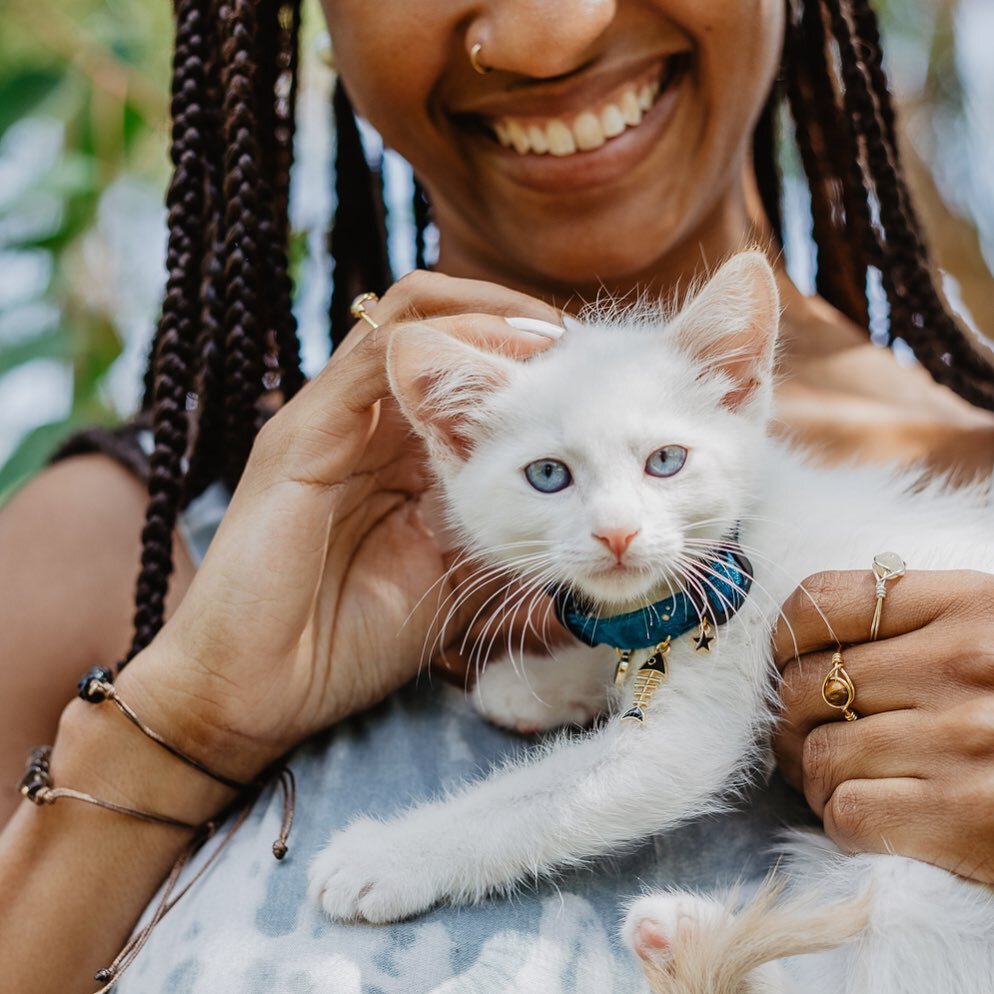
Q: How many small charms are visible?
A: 3